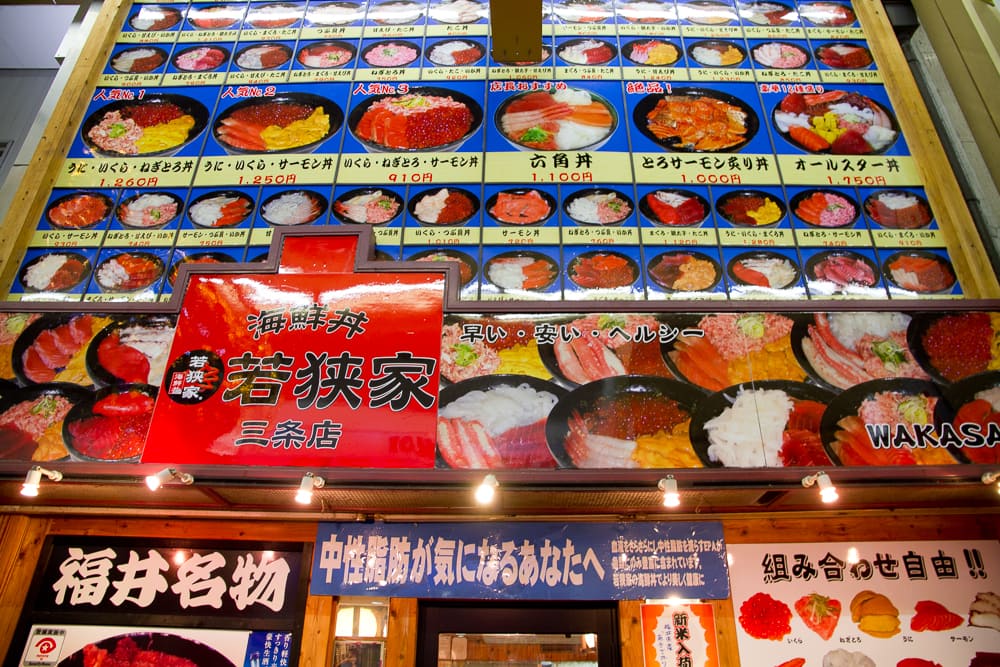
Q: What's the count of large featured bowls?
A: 6